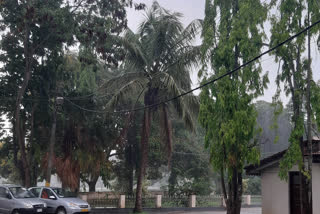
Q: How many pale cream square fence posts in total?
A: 6